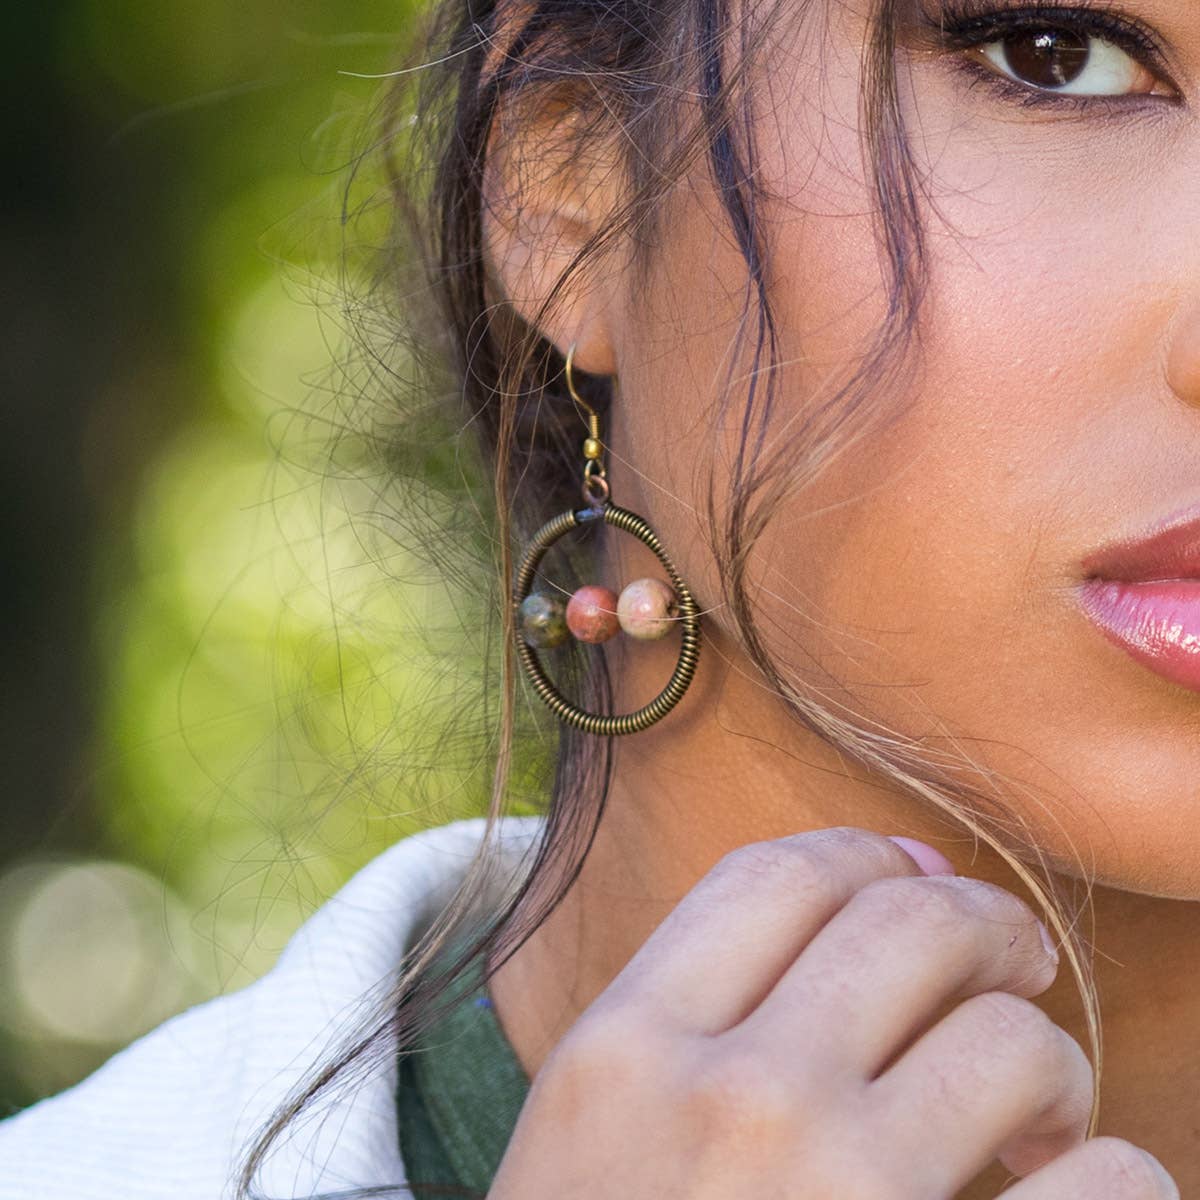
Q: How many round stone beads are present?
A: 3